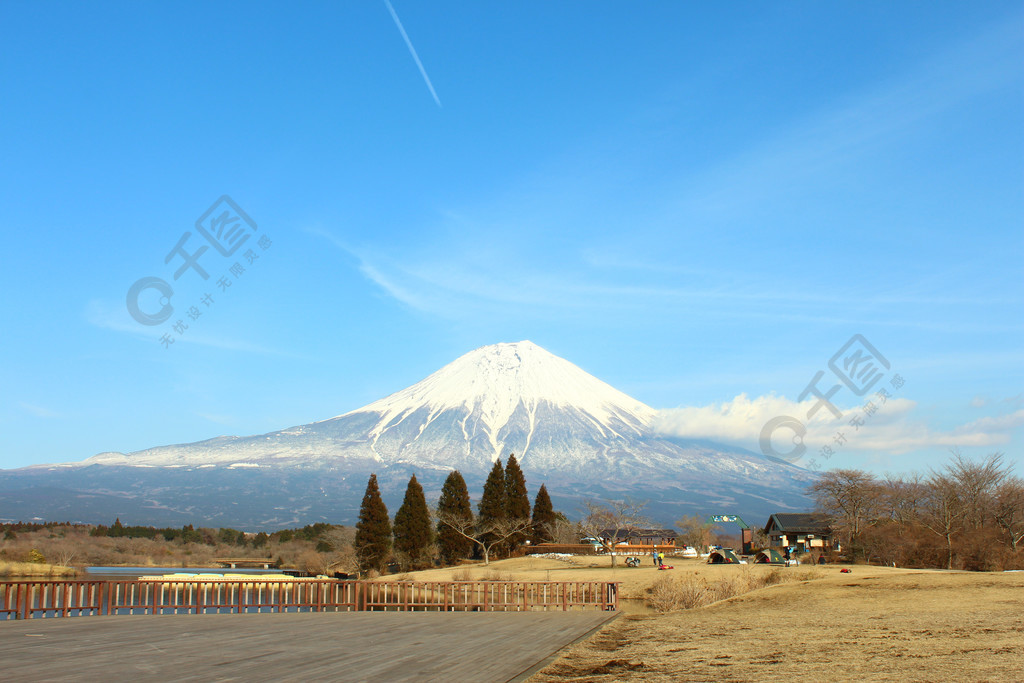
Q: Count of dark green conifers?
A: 6